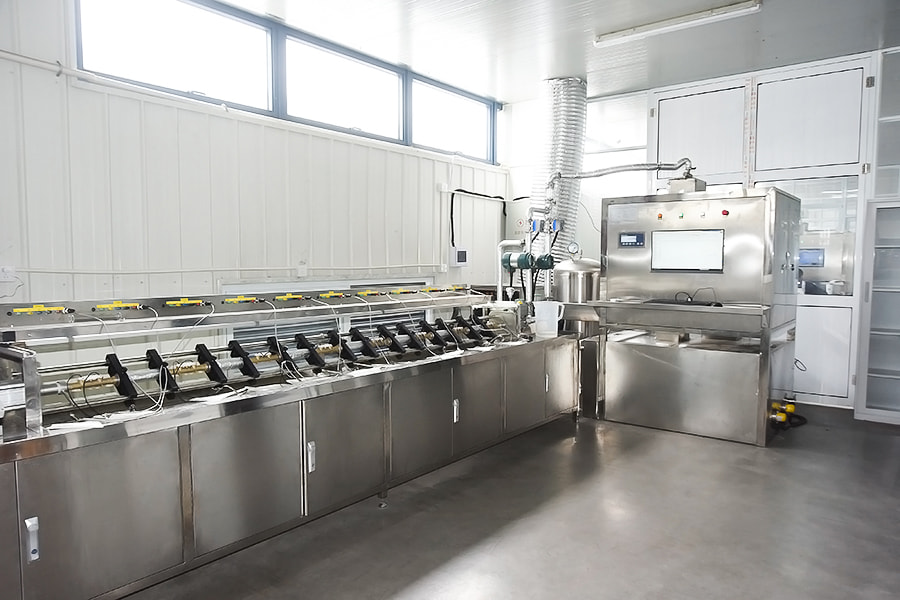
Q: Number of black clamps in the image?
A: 14